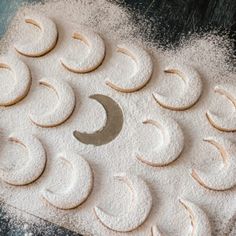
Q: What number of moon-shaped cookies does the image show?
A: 13